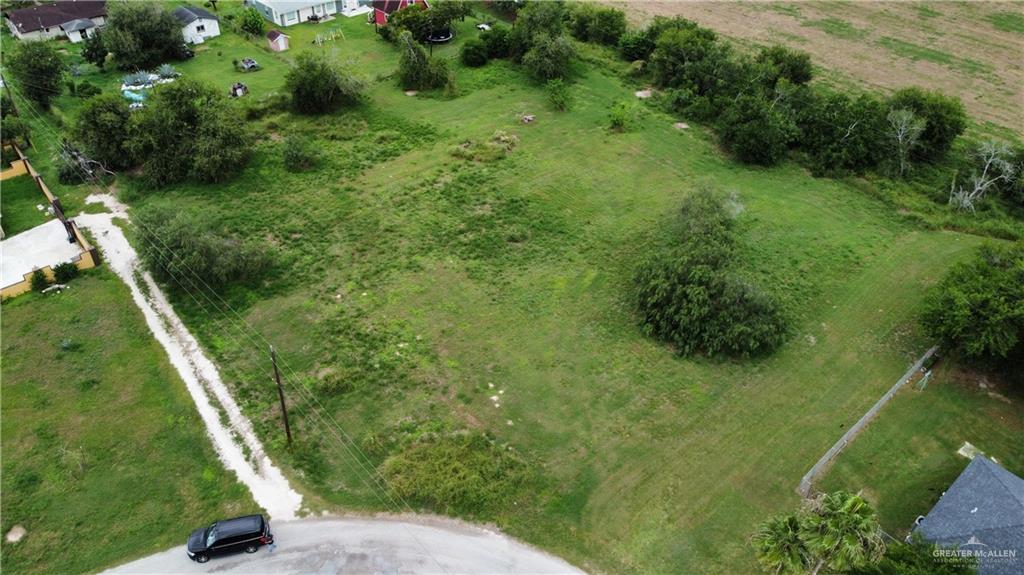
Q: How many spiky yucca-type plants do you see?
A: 3